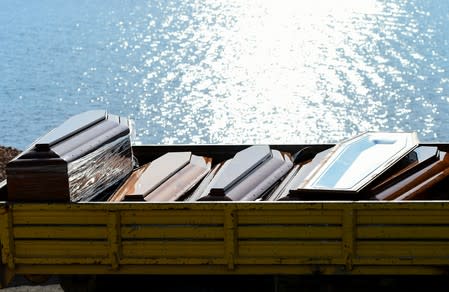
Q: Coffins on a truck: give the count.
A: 6